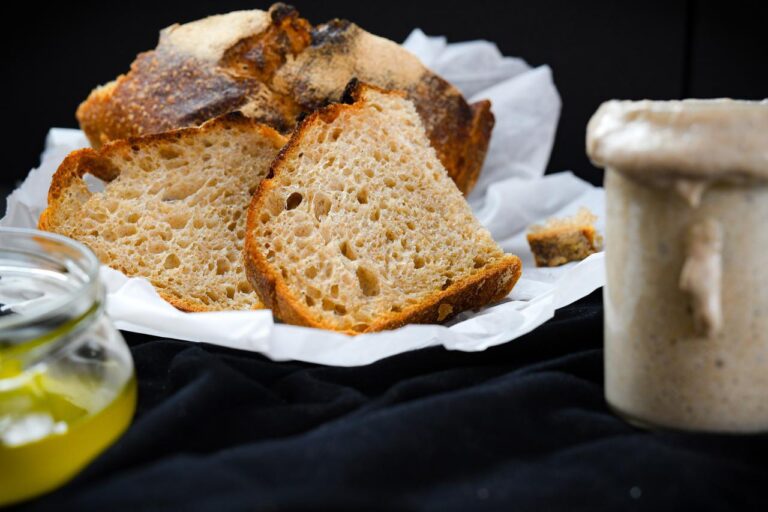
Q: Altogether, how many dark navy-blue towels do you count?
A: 1